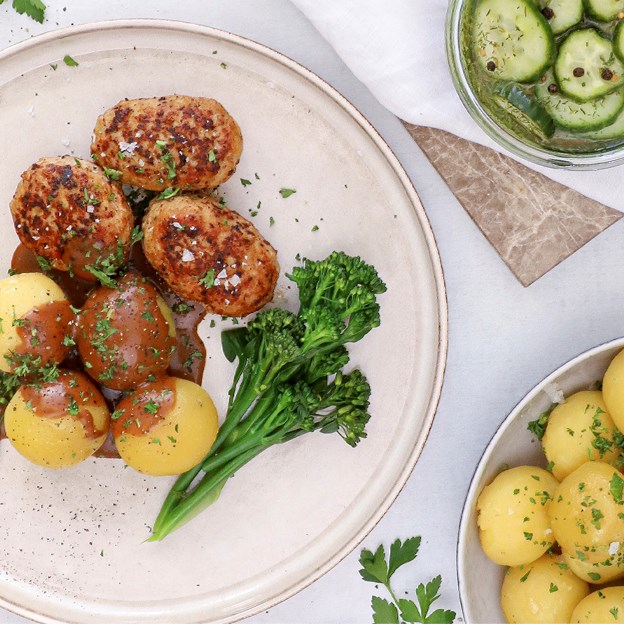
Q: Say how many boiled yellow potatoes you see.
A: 10